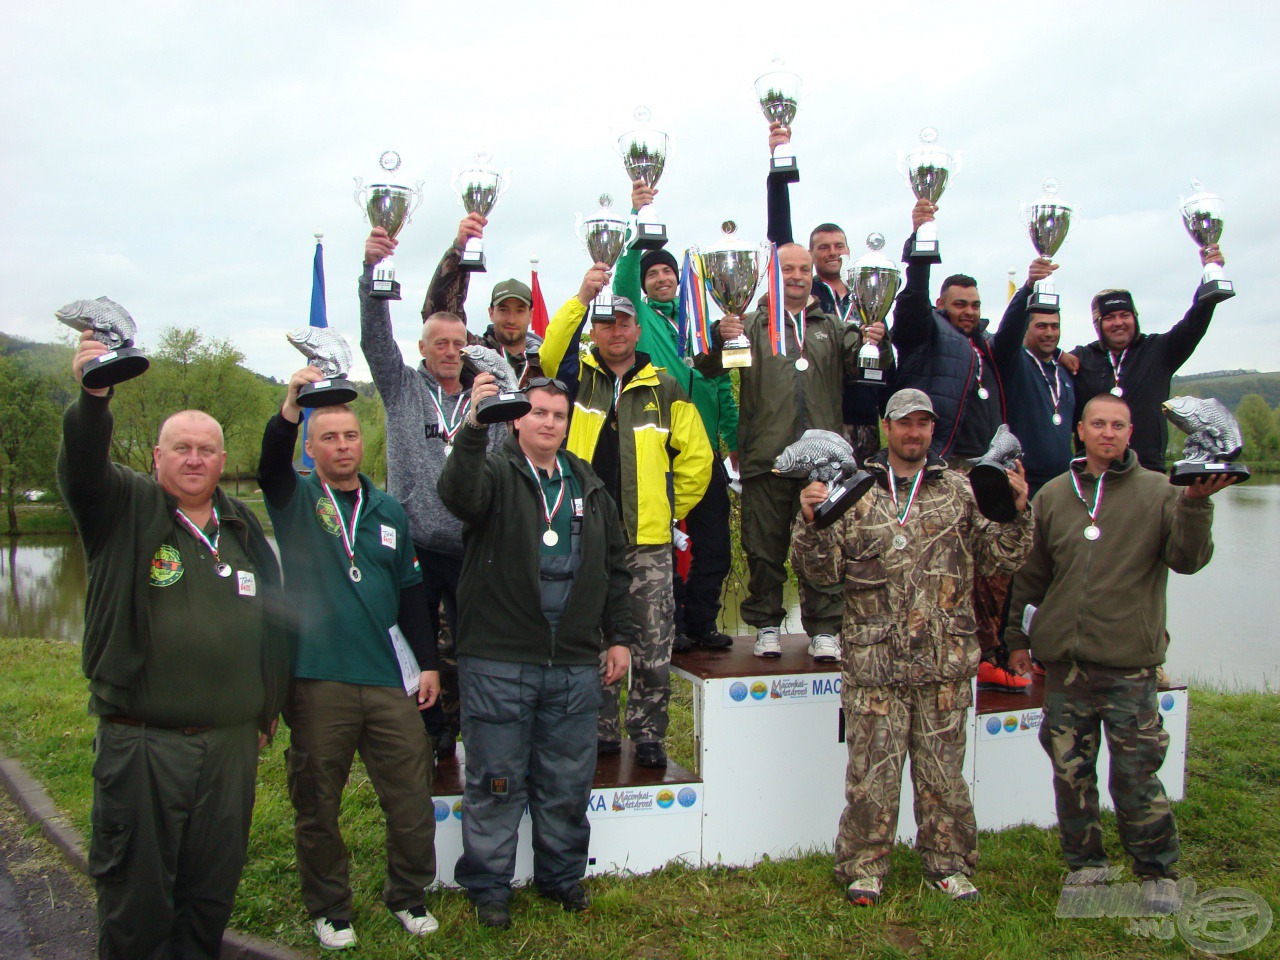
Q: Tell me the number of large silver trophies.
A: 10